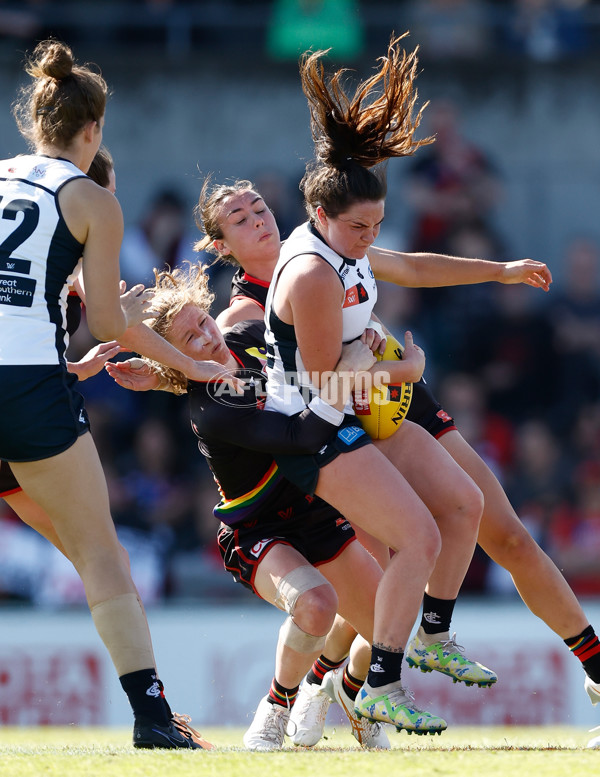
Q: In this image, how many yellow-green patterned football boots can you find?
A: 2